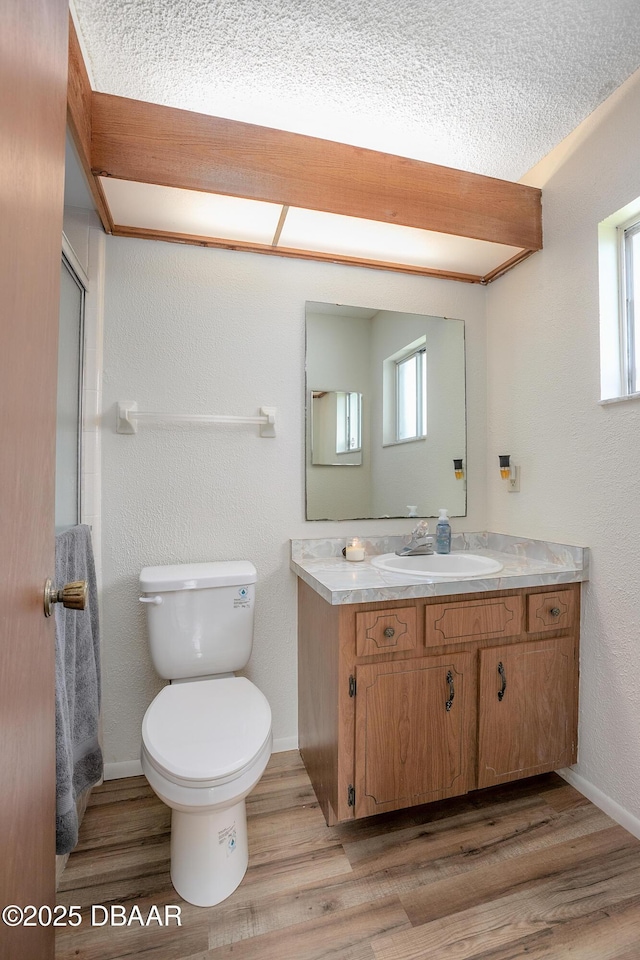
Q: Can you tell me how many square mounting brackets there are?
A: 2